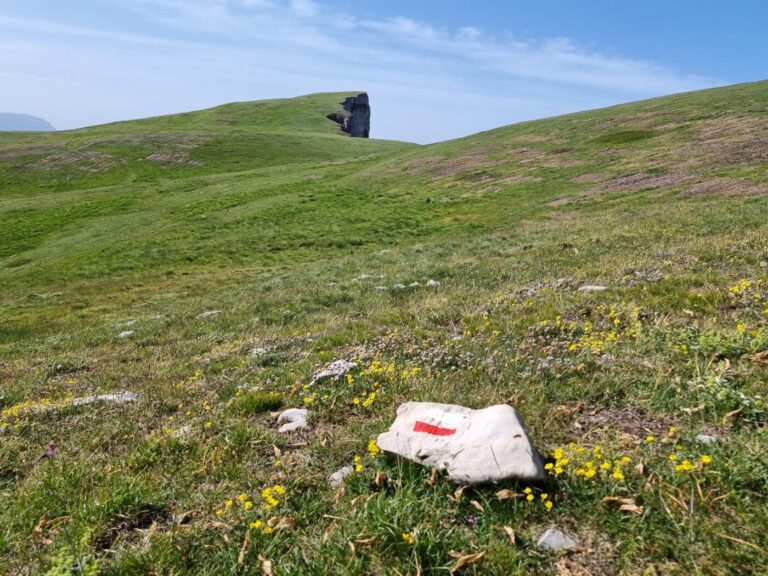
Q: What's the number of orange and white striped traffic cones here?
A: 0